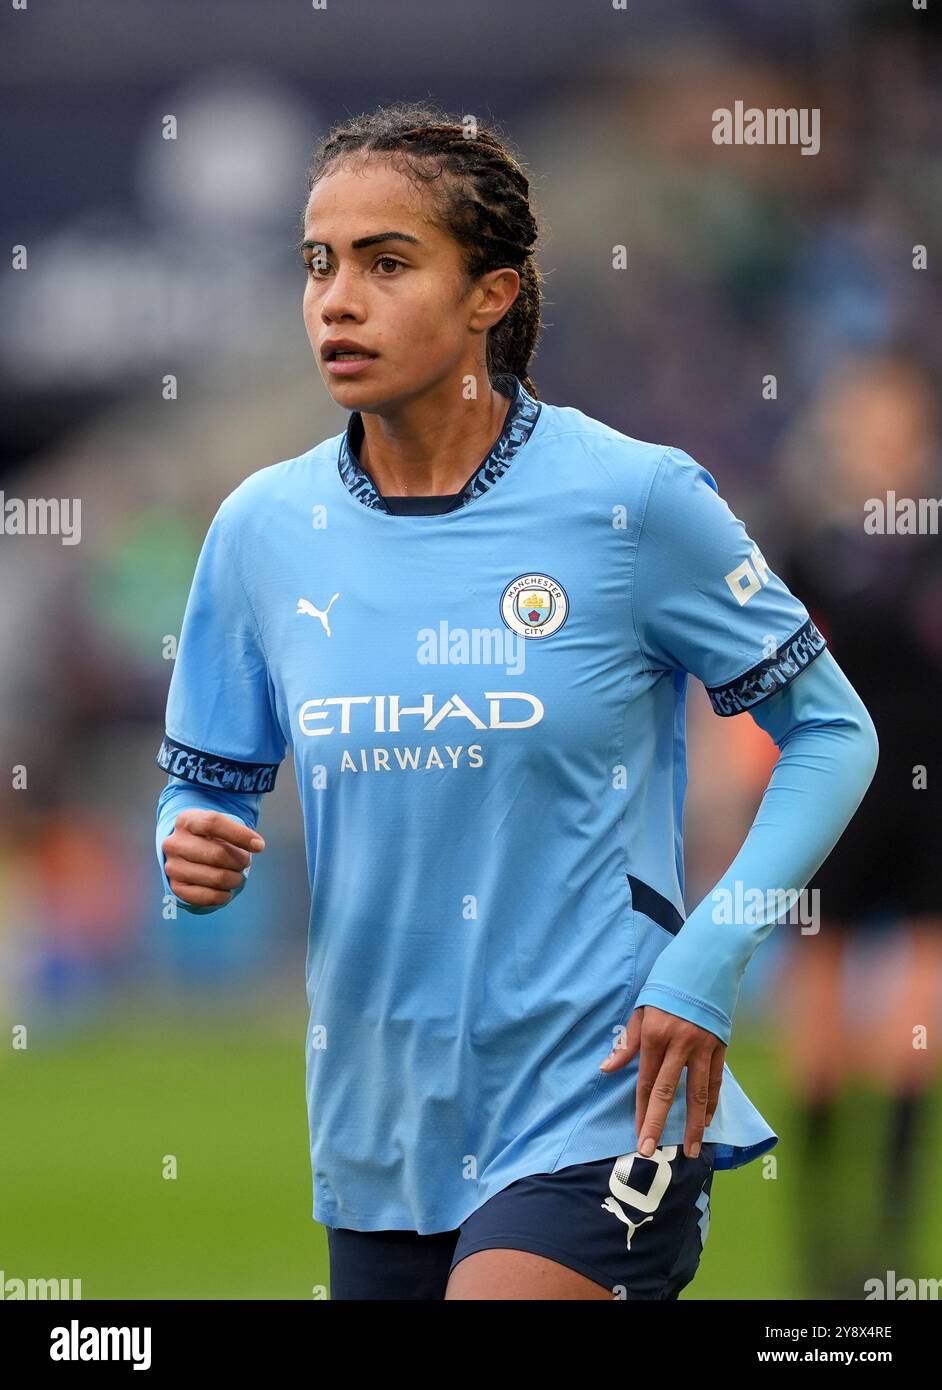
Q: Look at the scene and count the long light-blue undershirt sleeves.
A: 2